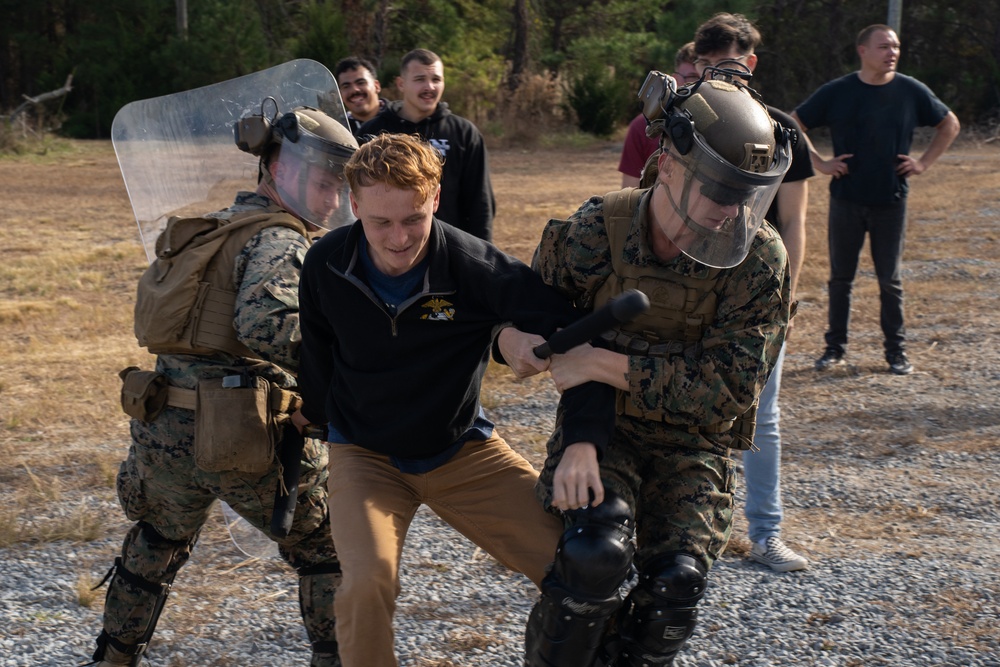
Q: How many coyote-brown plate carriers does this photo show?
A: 2